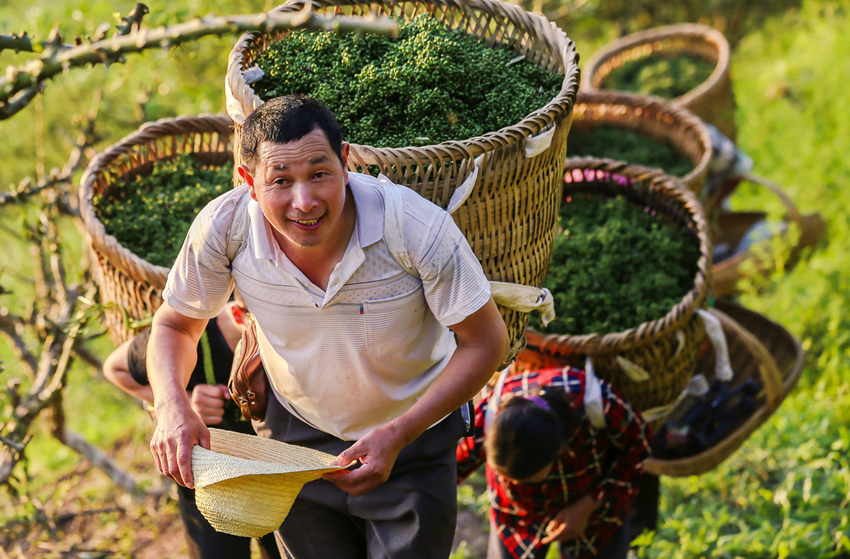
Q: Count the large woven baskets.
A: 5